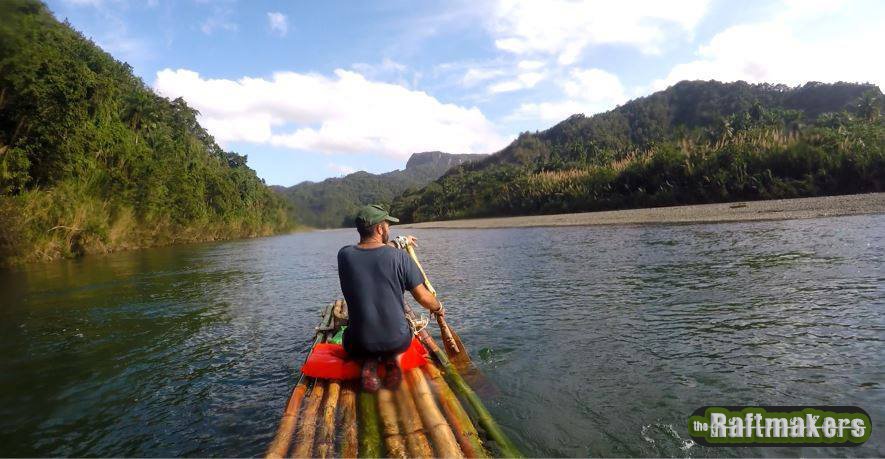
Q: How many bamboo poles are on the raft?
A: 10